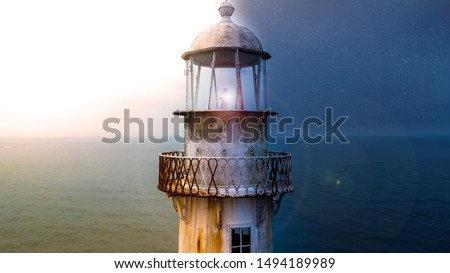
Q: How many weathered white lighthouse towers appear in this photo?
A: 1